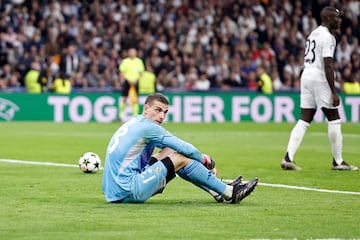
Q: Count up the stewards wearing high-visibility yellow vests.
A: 5